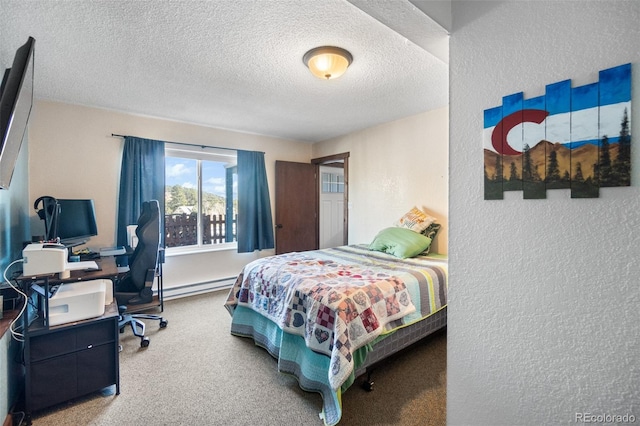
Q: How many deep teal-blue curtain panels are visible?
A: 2